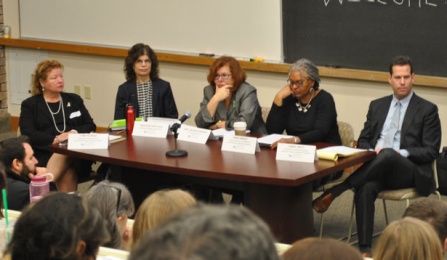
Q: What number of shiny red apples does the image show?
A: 0